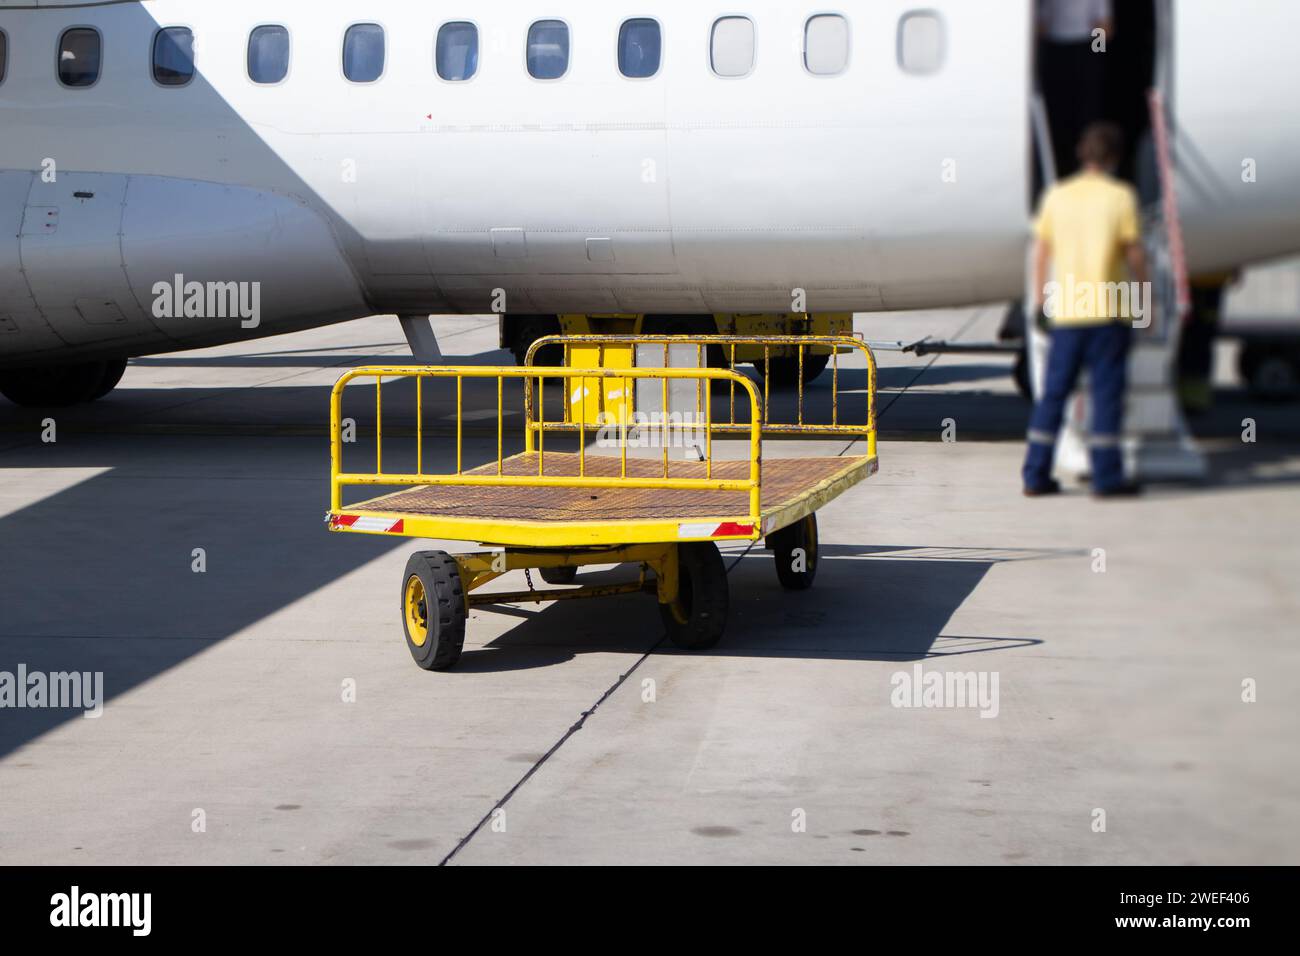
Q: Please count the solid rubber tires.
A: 4